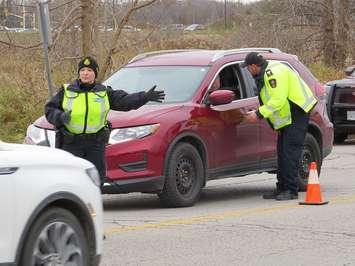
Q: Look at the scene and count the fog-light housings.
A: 1